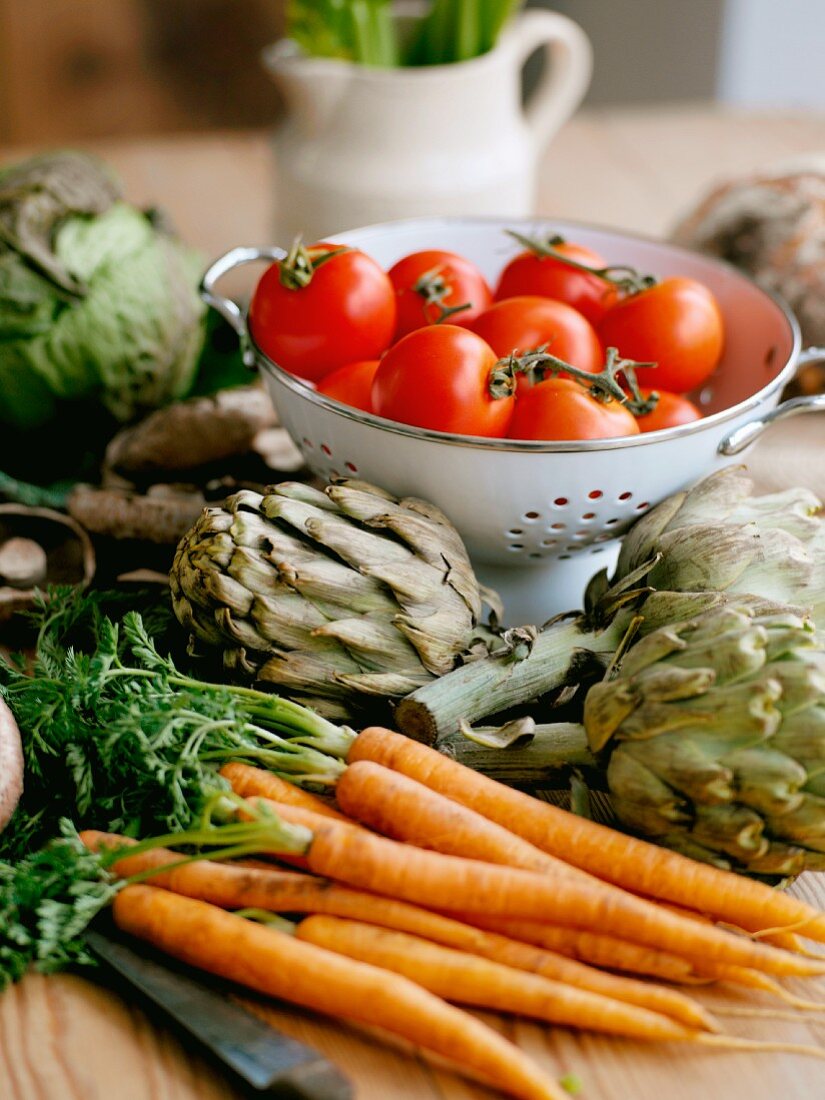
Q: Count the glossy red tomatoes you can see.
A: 9